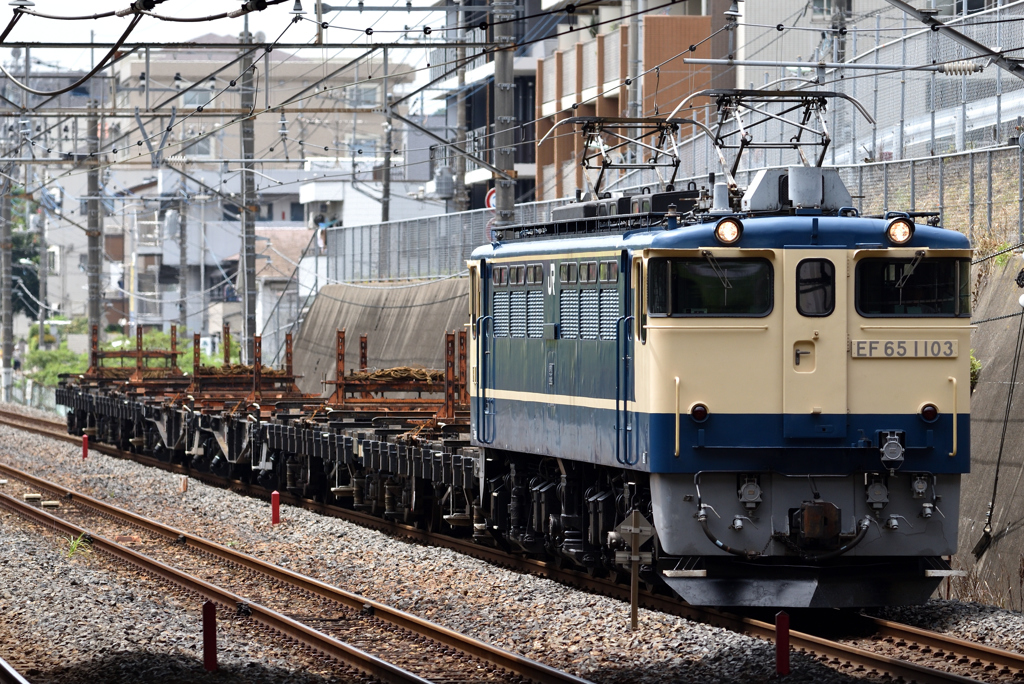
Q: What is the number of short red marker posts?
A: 4